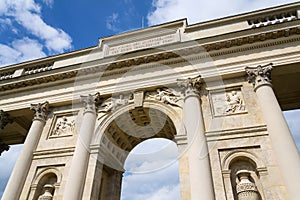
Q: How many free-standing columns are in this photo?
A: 4